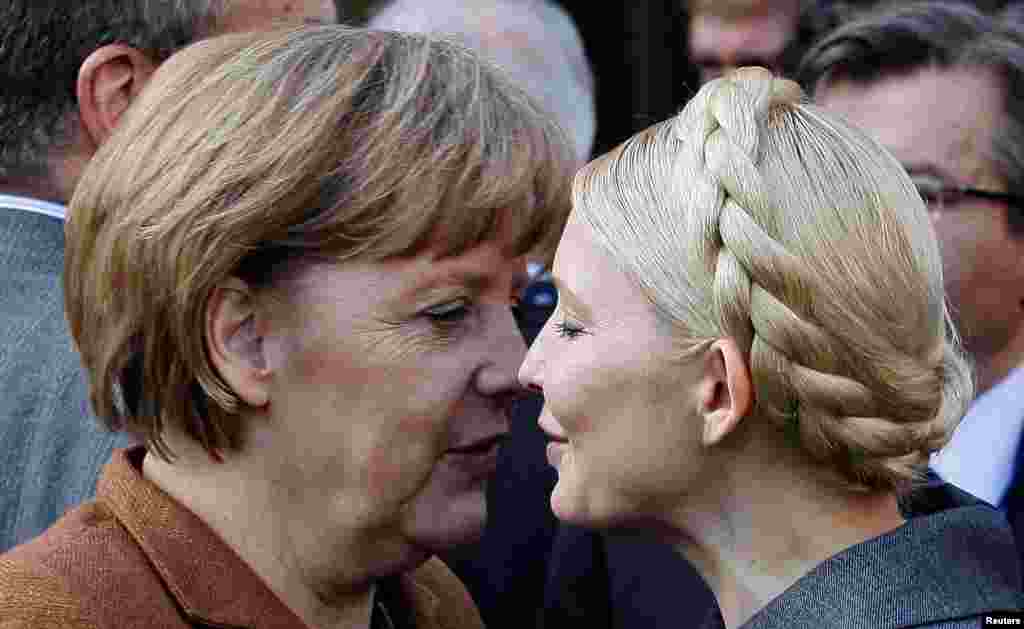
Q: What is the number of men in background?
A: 4